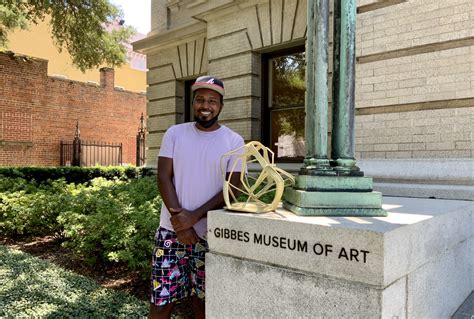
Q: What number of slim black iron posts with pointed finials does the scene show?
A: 2